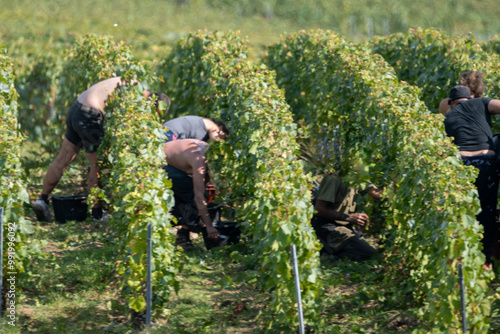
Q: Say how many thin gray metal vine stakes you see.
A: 4